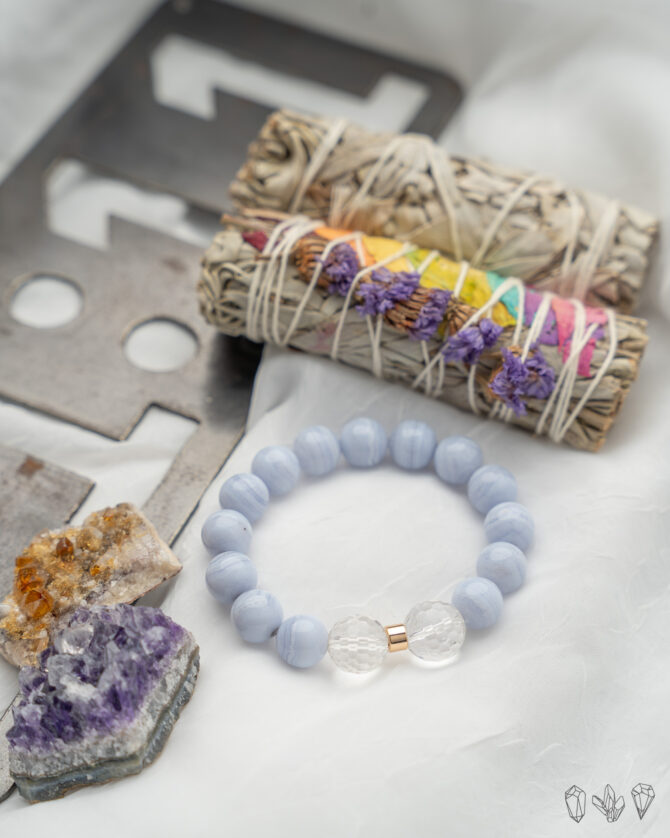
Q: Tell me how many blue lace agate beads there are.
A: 14